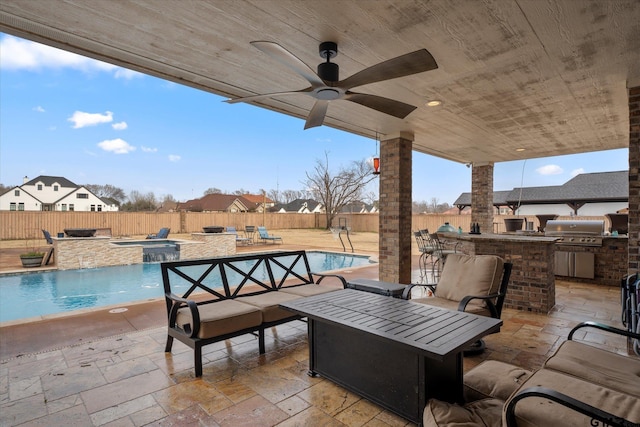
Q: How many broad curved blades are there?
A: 5